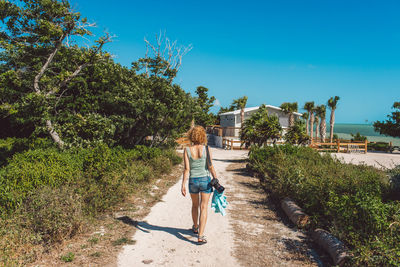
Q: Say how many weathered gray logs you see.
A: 2